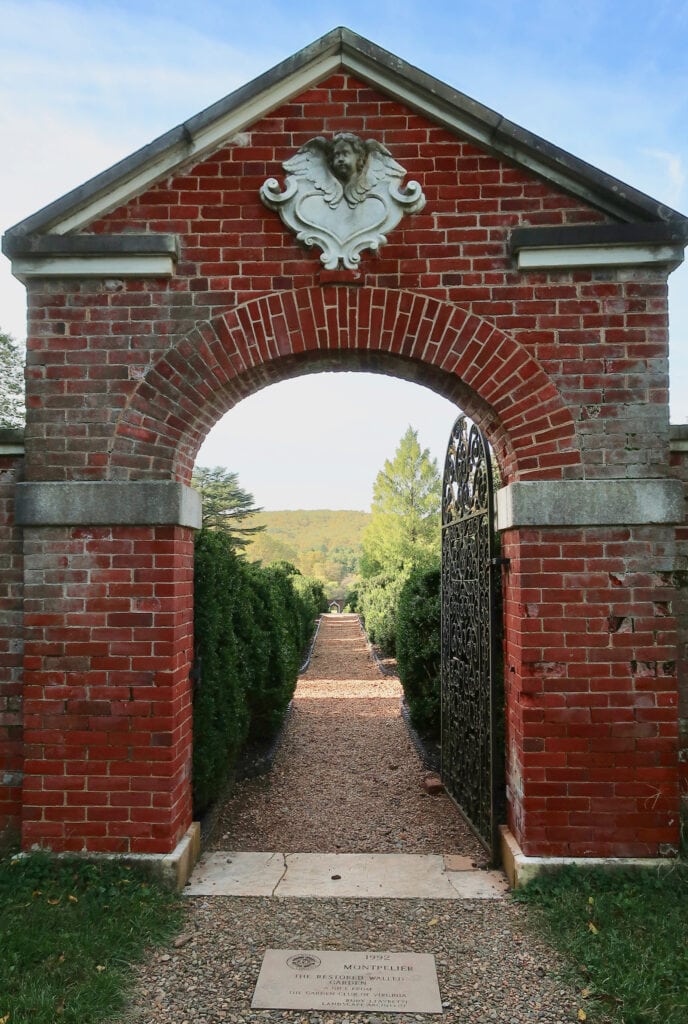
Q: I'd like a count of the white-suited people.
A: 0